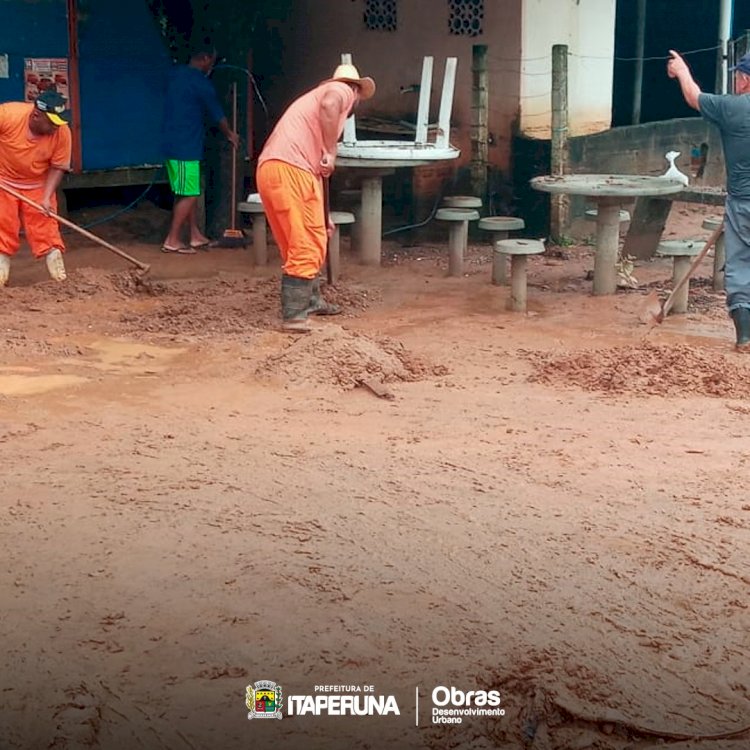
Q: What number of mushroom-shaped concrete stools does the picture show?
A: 9